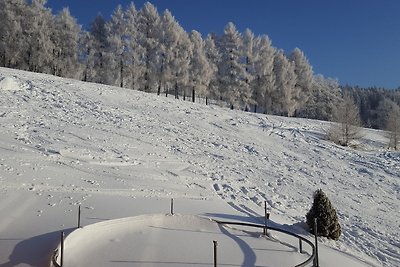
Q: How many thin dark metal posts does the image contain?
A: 6